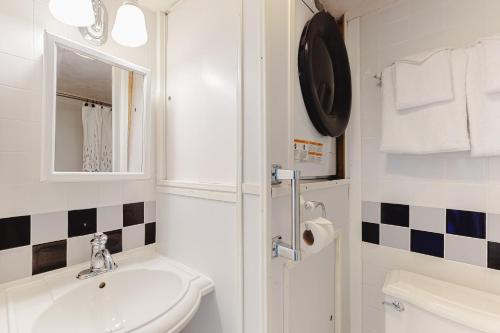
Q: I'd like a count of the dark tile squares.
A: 11